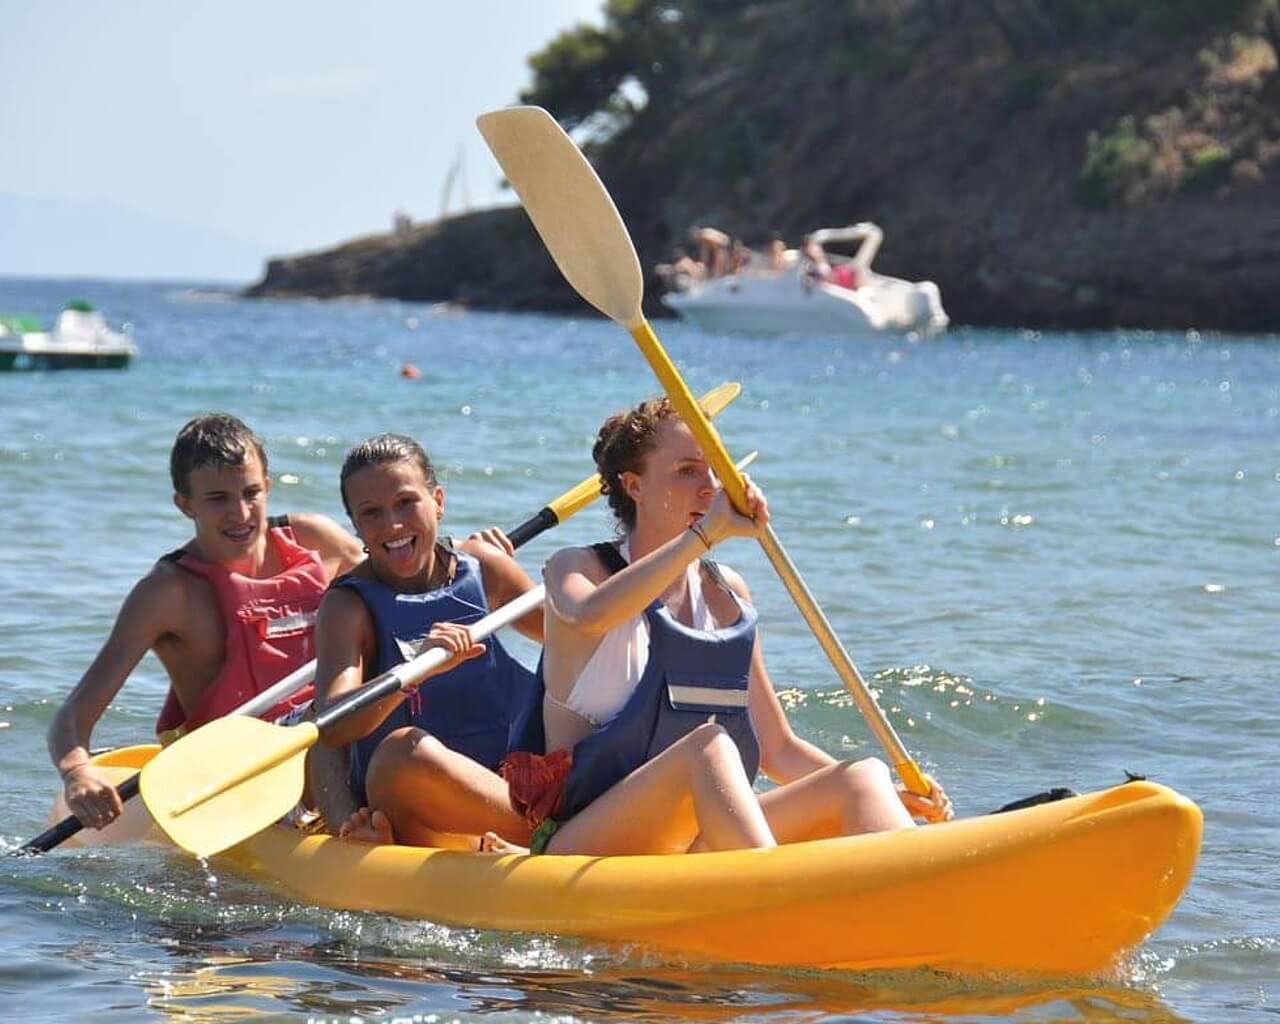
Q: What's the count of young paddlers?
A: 3